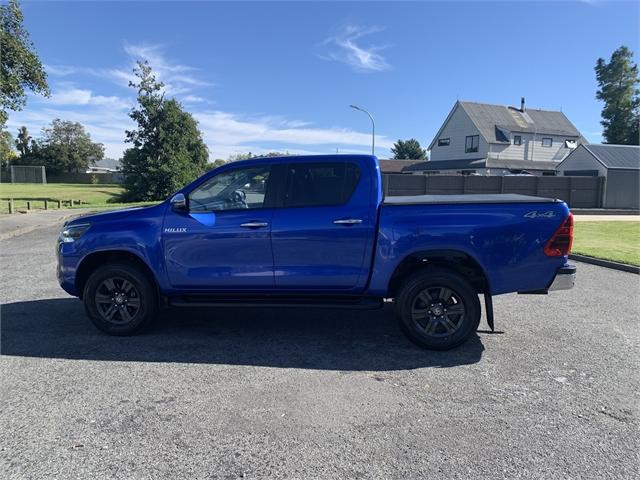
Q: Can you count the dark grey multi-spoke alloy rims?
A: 2